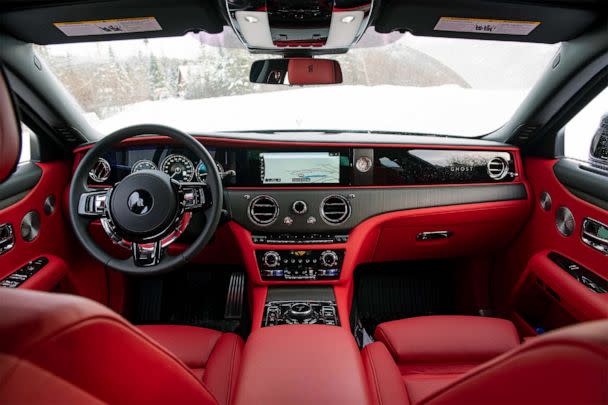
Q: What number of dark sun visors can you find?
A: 2